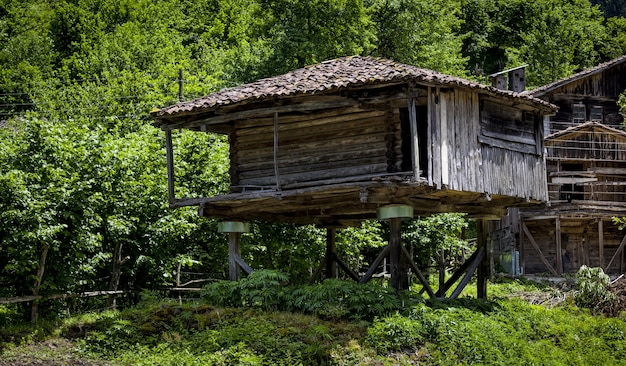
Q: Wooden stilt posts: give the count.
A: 4